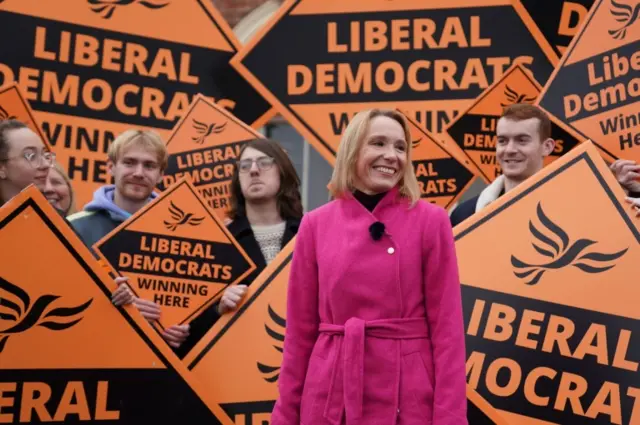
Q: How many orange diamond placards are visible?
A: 12